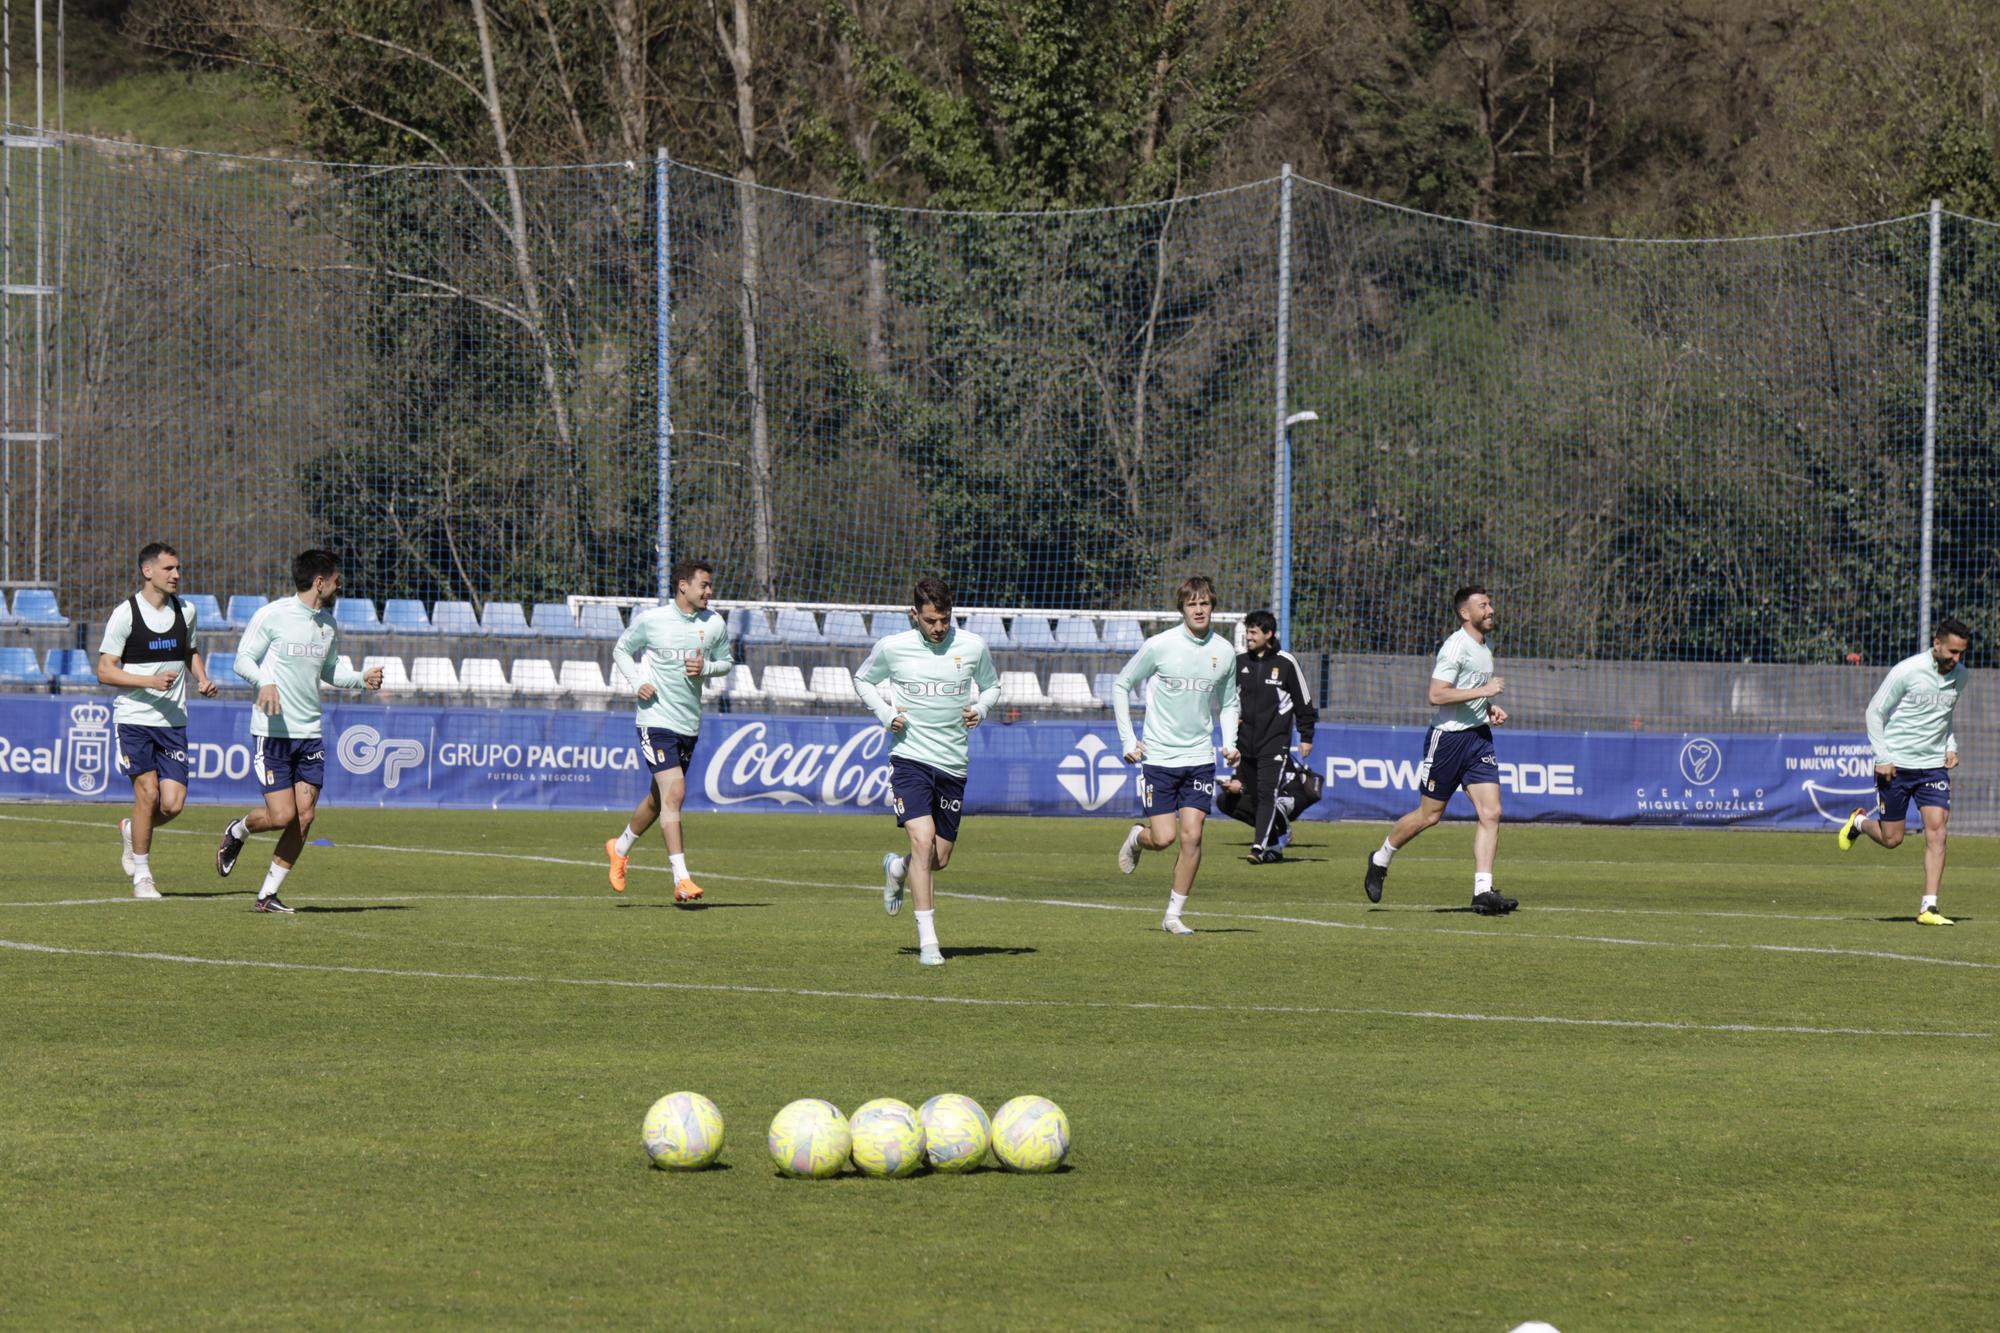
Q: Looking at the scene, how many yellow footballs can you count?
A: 5